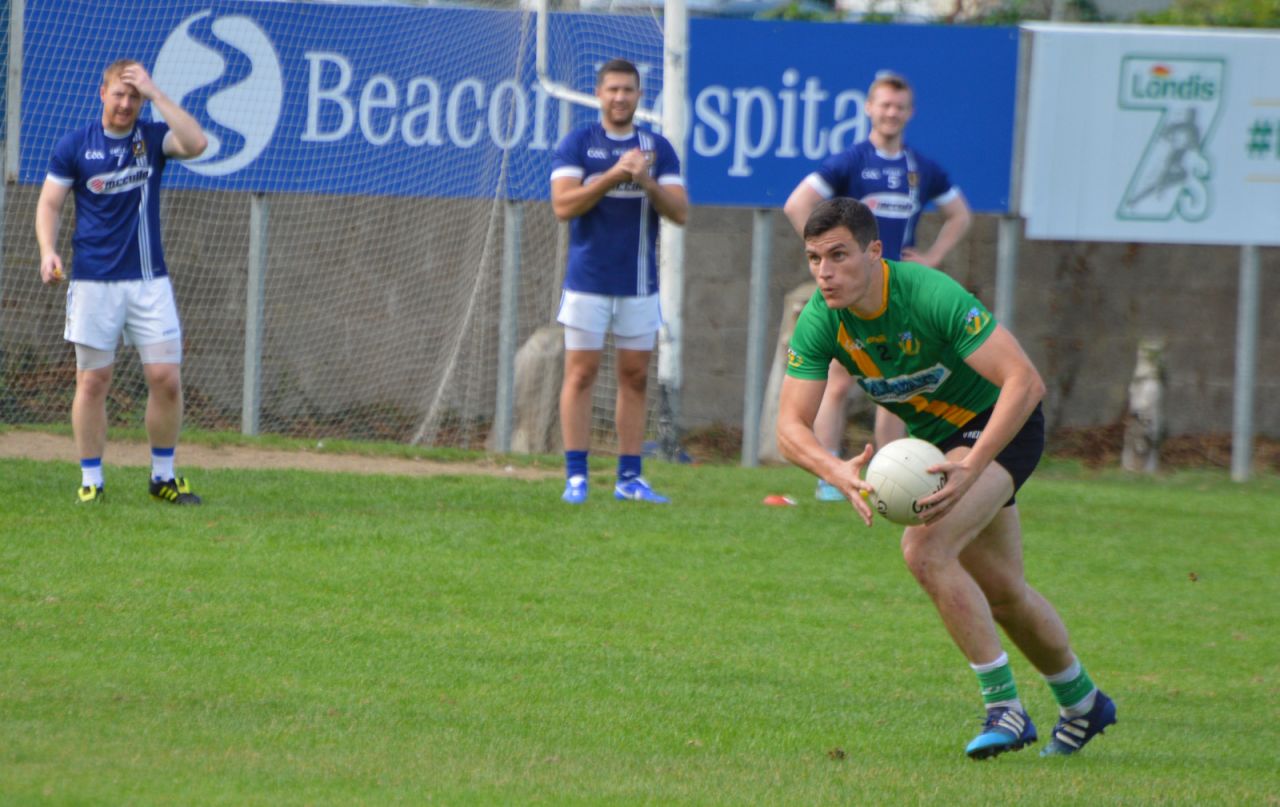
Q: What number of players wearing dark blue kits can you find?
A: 3